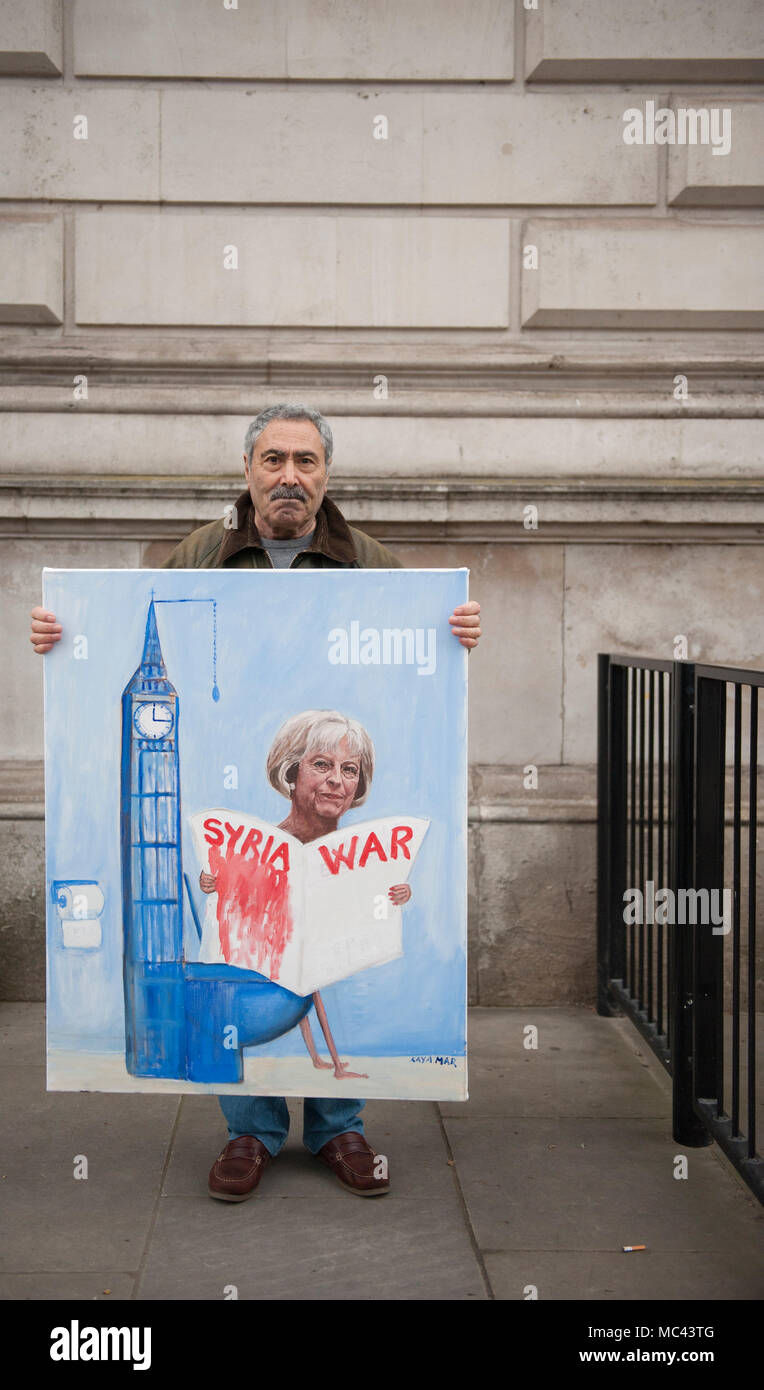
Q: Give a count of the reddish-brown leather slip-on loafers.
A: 2